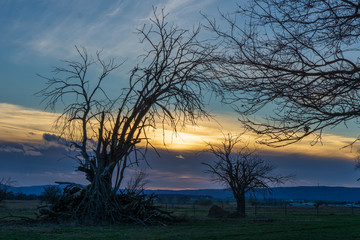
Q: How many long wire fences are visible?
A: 1